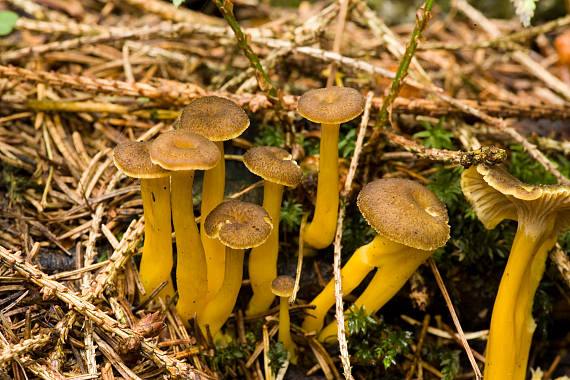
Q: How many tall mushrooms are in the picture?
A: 8